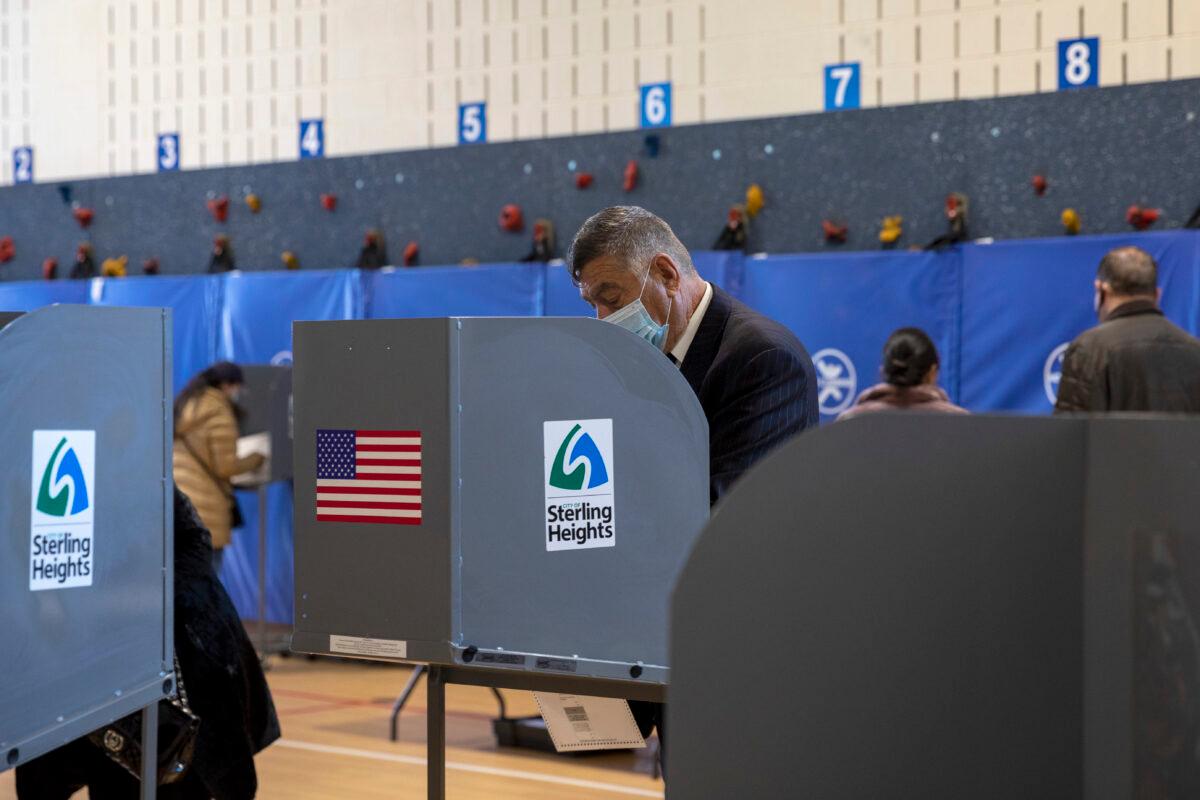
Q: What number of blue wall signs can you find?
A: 7